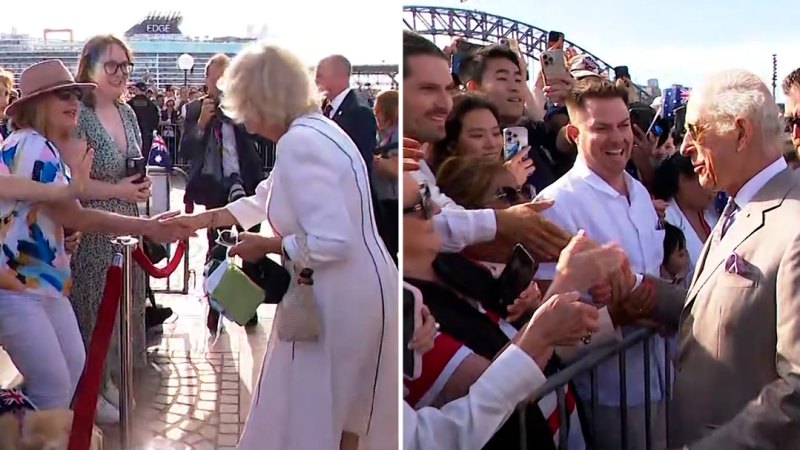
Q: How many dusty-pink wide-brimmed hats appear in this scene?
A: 1